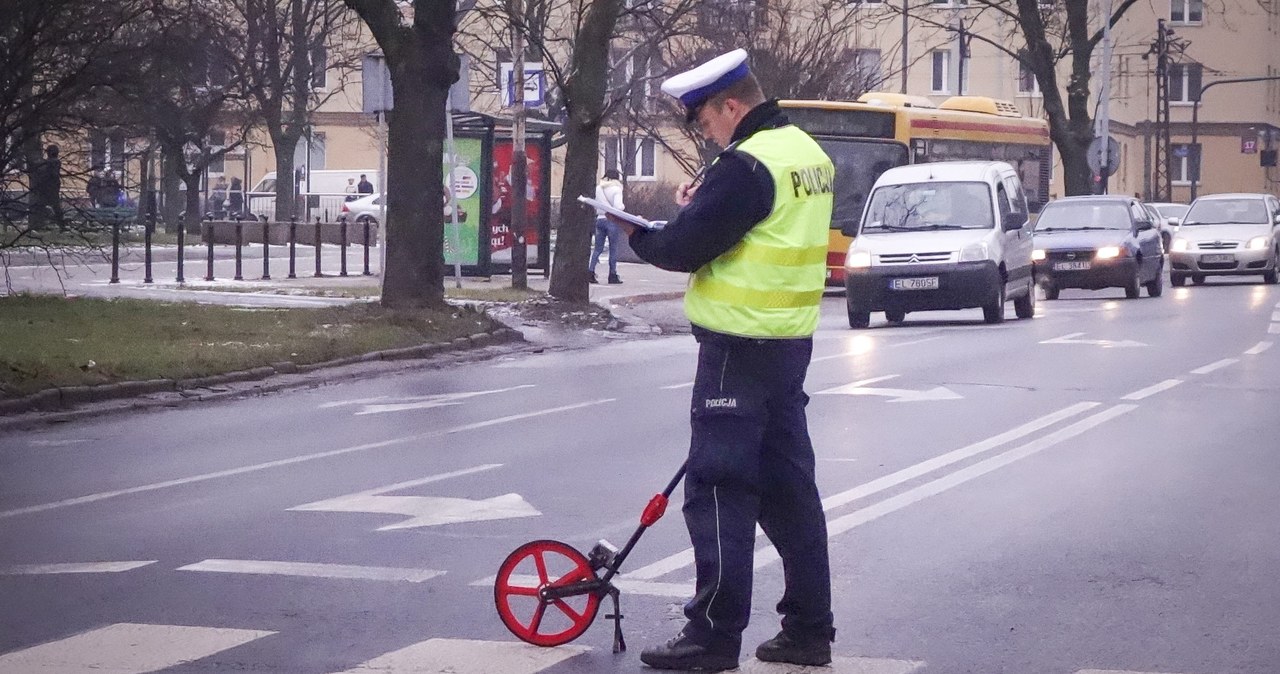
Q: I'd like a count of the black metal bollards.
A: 10